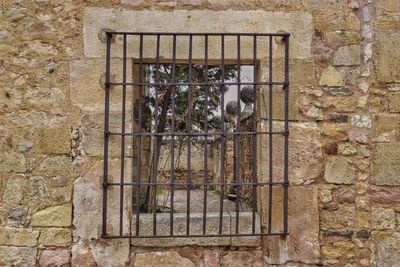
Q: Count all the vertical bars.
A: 12